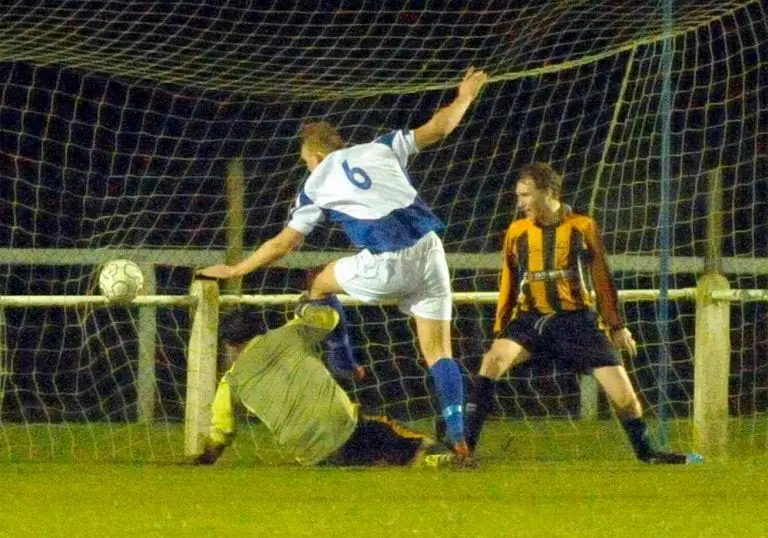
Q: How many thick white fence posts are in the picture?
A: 2